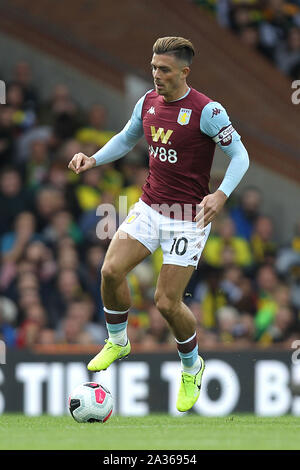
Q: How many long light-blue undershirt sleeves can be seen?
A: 2